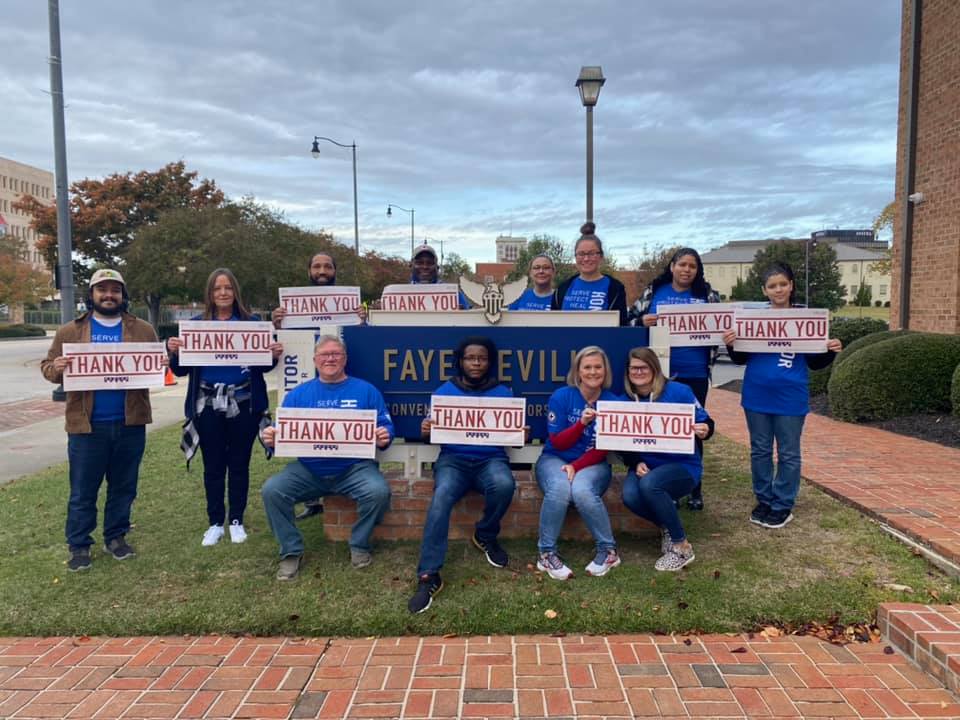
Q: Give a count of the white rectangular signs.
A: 9